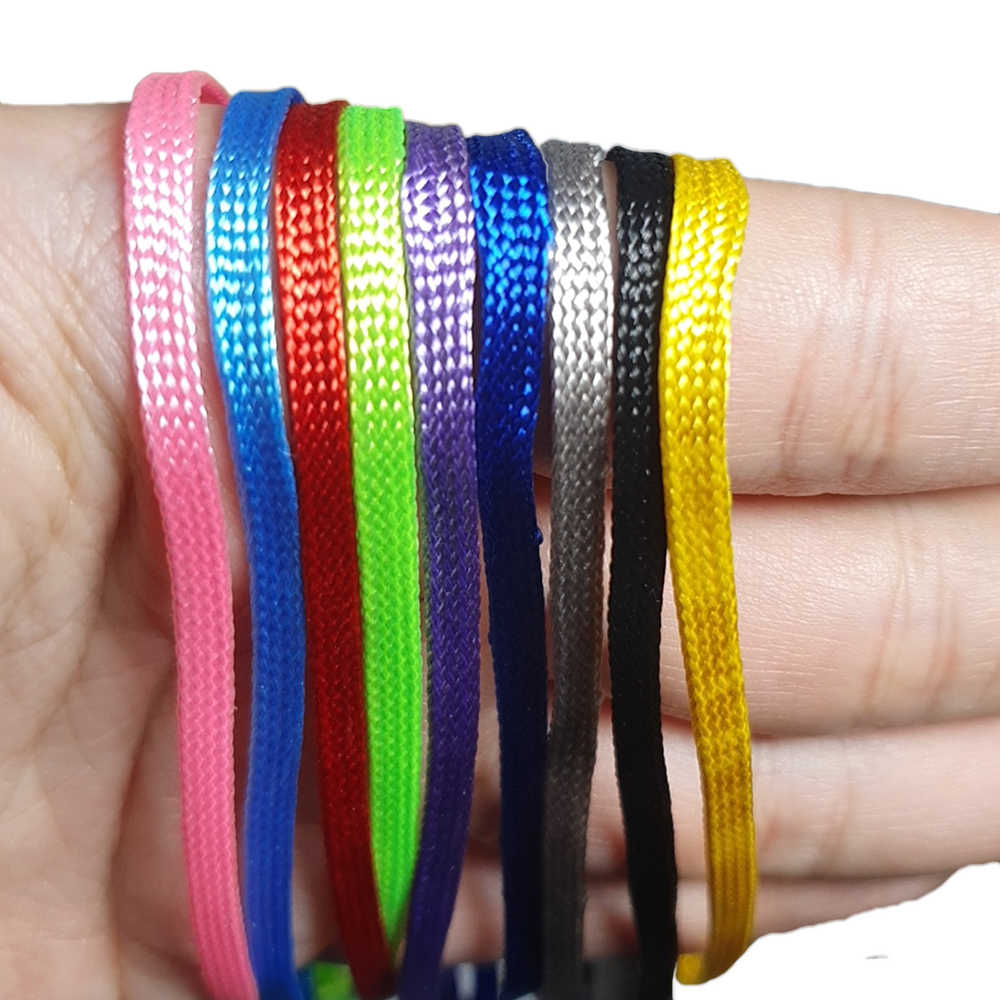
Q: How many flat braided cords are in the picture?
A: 9